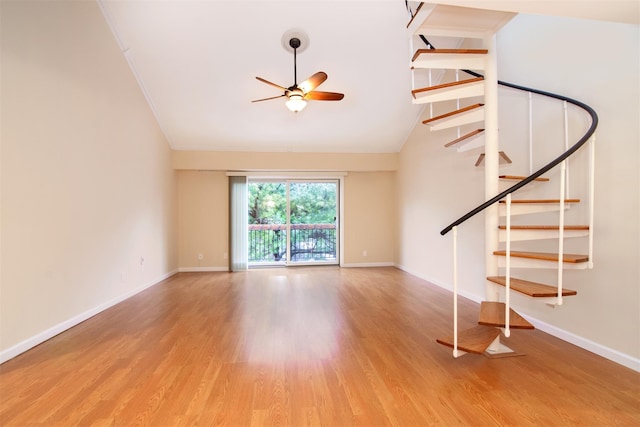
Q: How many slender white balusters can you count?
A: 9